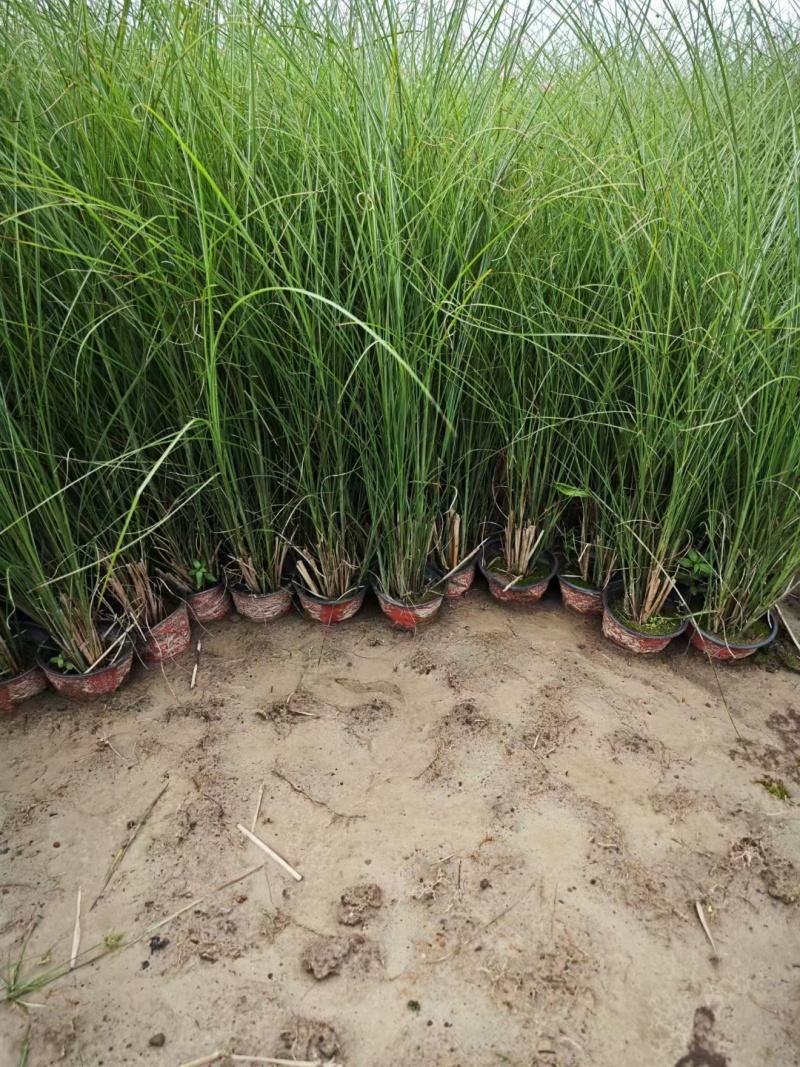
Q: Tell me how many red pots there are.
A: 12